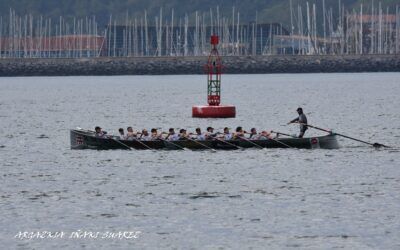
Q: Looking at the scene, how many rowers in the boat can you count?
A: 13